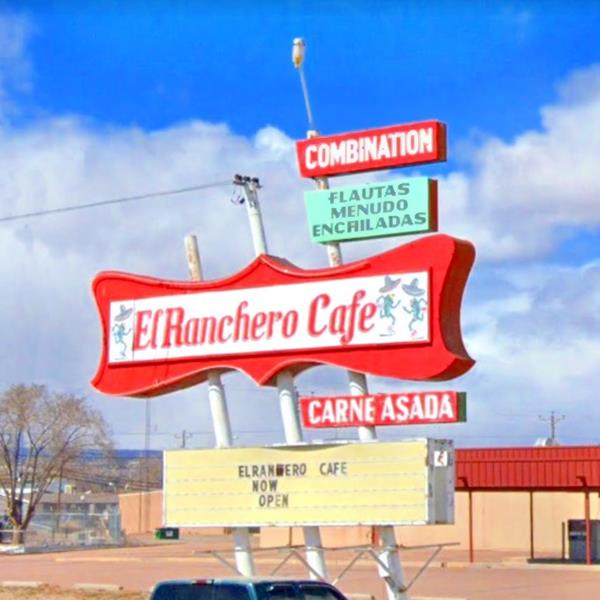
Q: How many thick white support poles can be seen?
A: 3